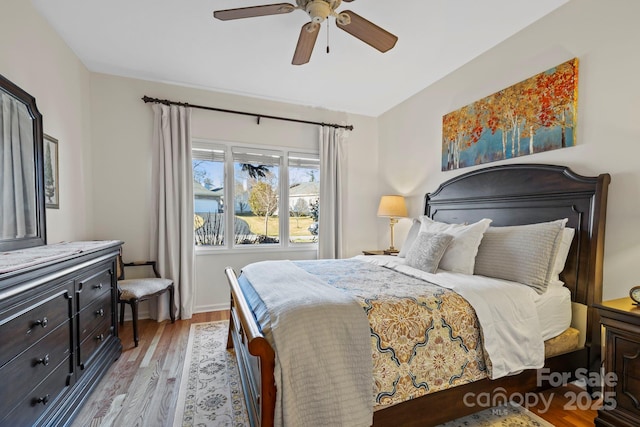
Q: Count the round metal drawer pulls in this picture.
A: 6